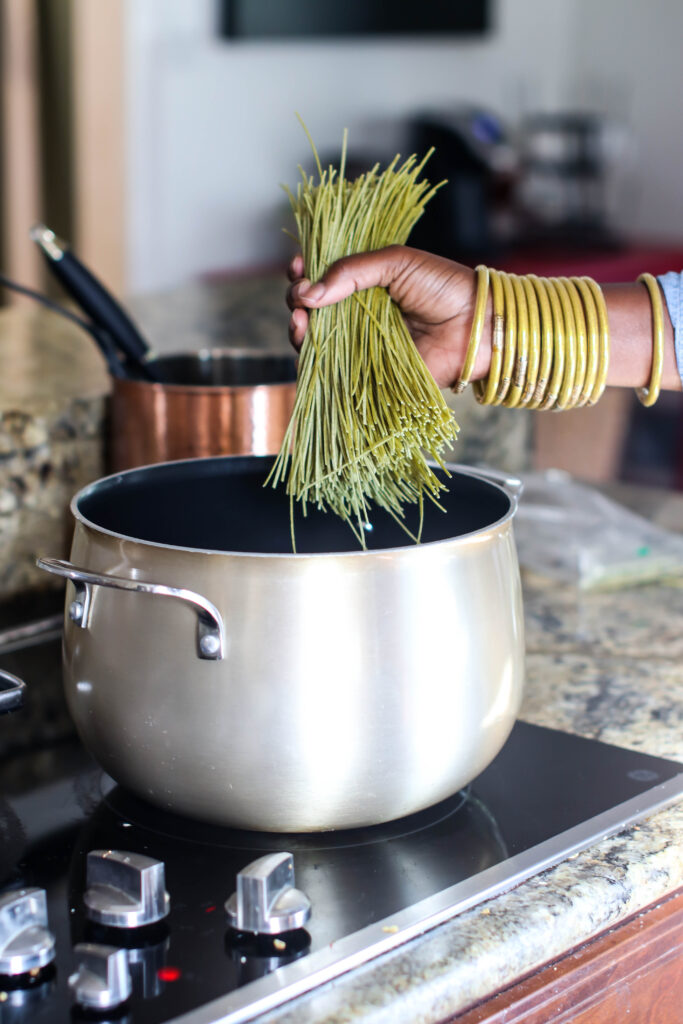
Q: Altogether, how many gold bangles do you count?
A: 12